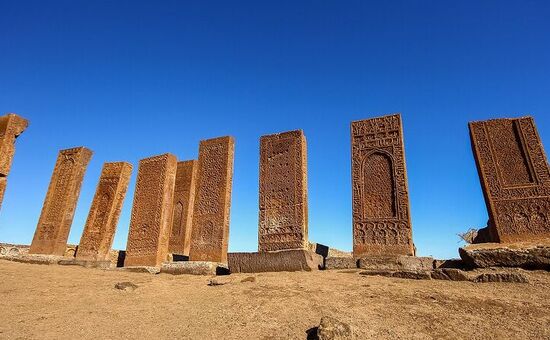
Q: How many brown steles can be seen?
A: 9